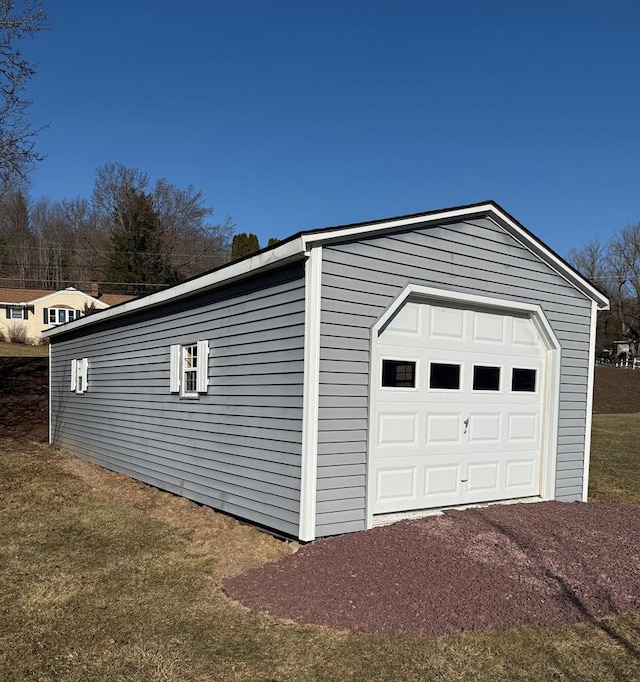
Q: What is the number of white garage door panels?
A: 12